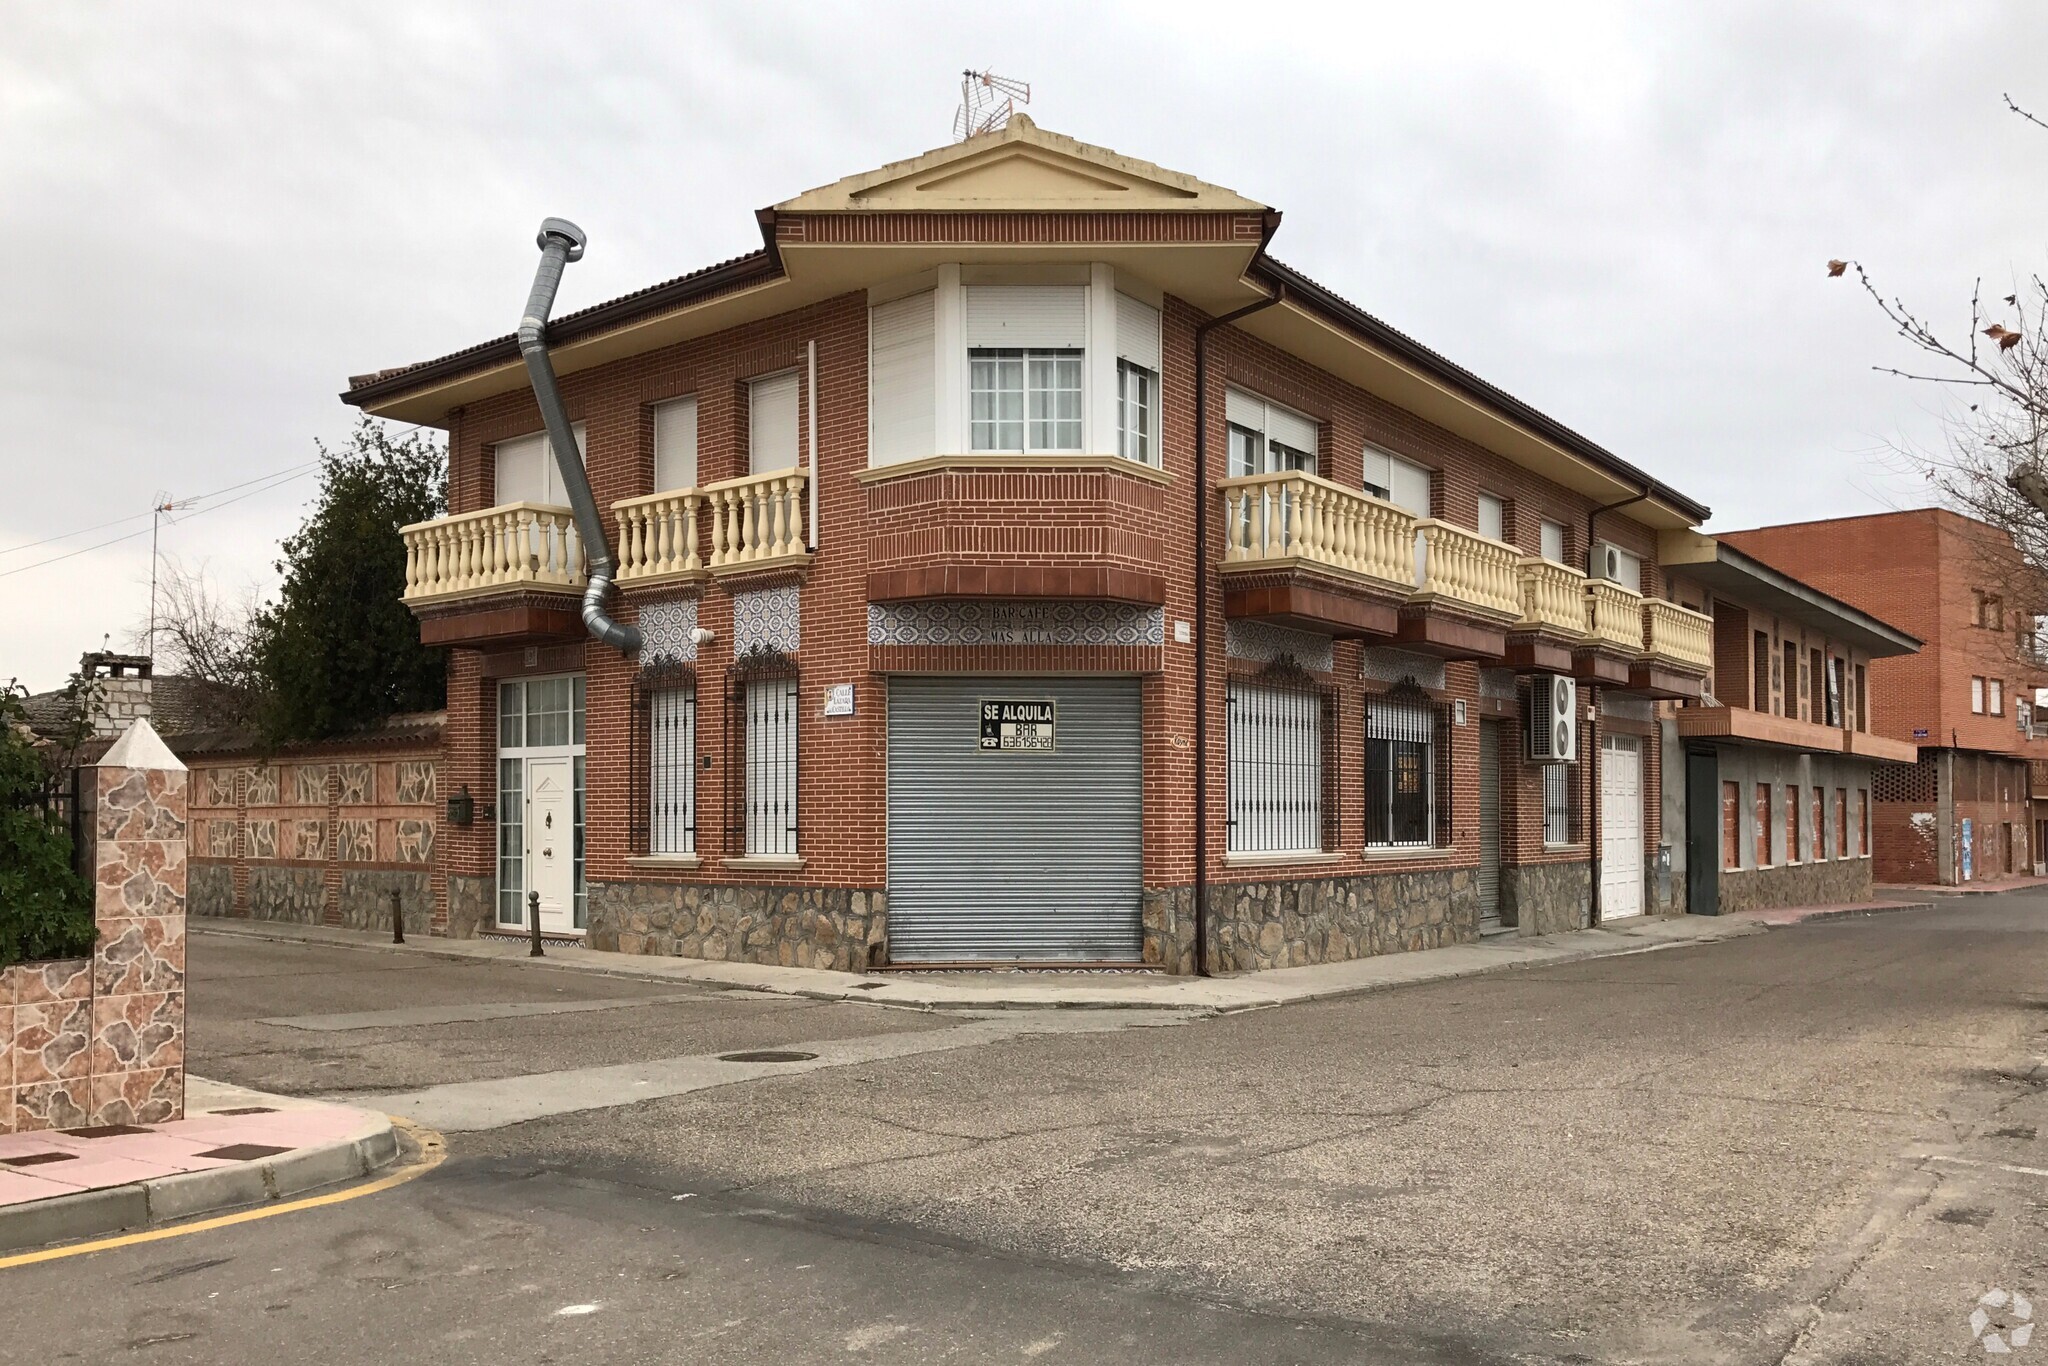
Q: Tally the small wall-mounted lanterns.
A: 0